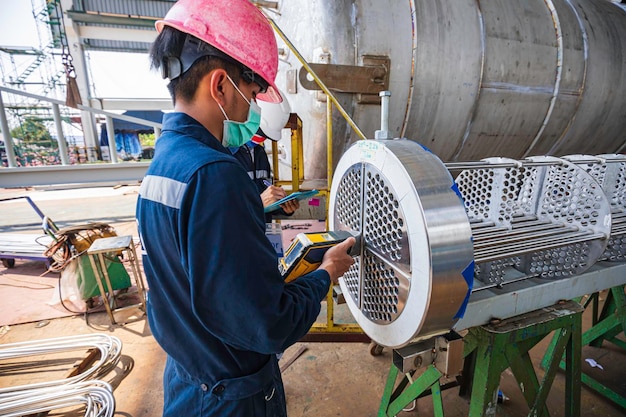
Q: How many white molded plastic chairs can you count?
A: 0